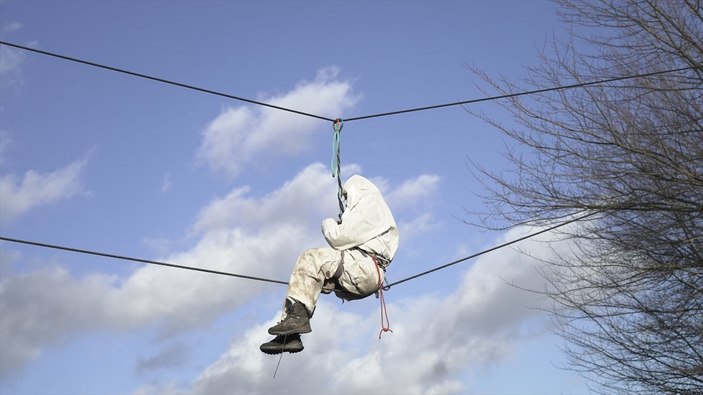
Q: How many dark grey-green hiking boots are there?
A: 2